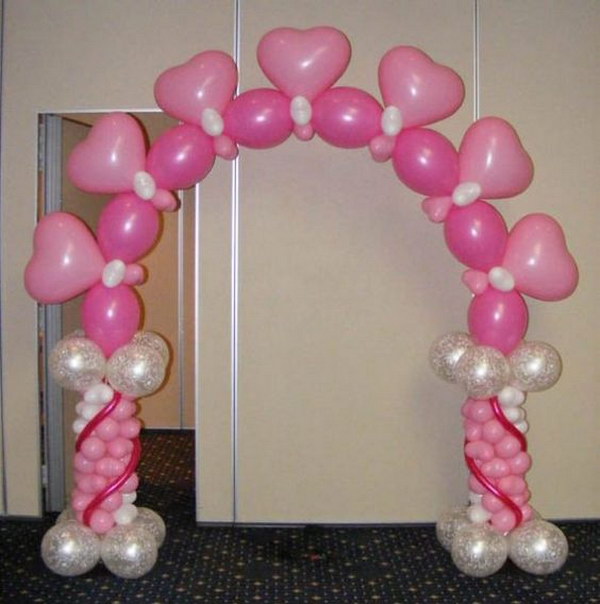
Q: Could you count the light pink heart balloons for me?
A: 7